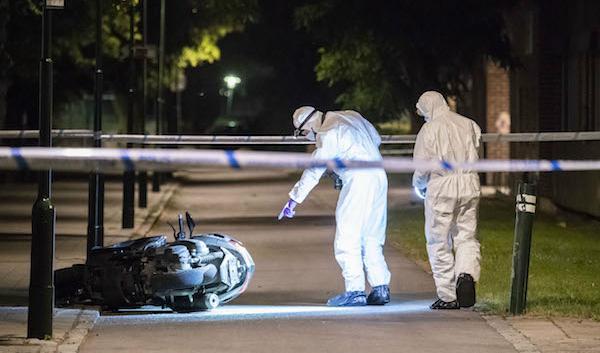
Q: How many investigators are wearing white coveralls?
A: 2